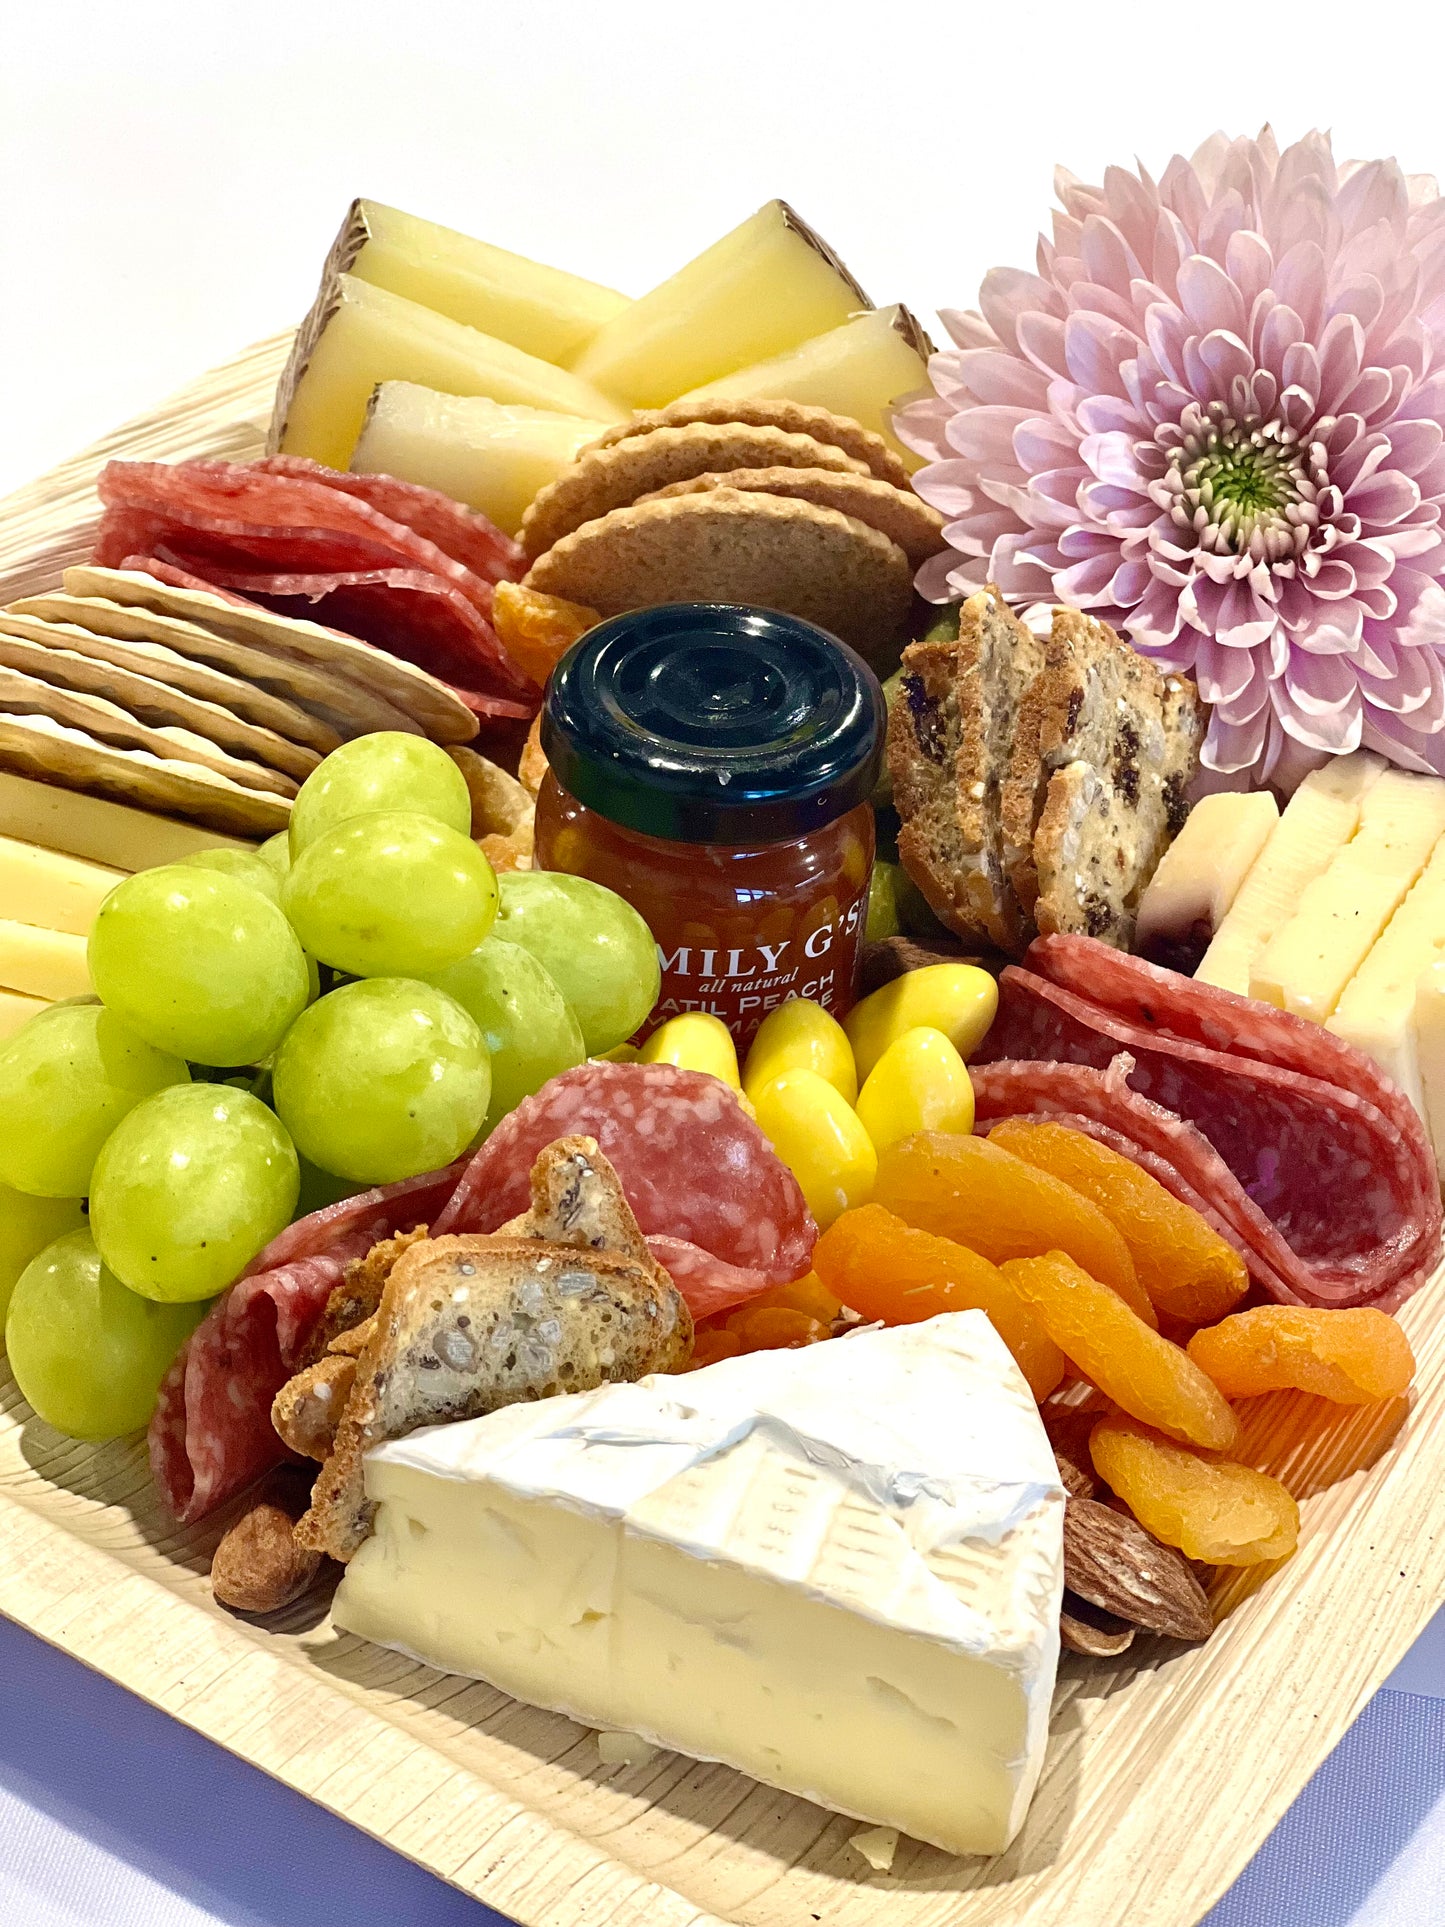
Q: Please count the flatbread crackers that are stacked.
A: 6